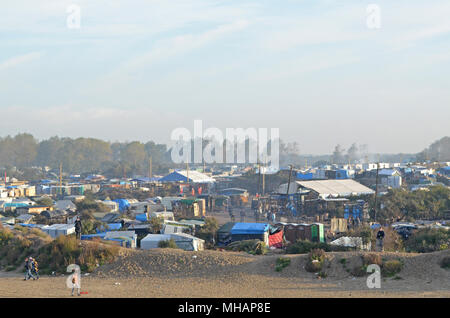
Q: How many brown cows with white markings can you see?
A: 0